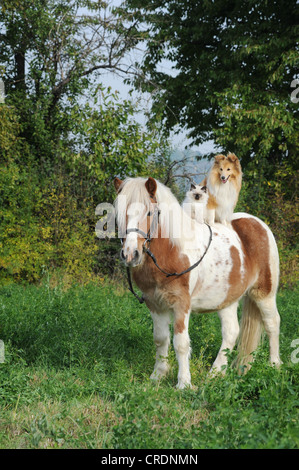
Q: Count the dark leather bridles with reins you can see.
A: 1